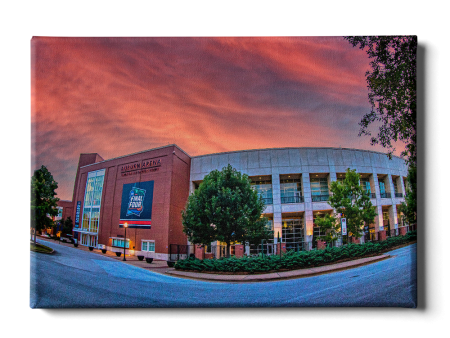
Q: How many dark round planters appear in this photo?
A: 7